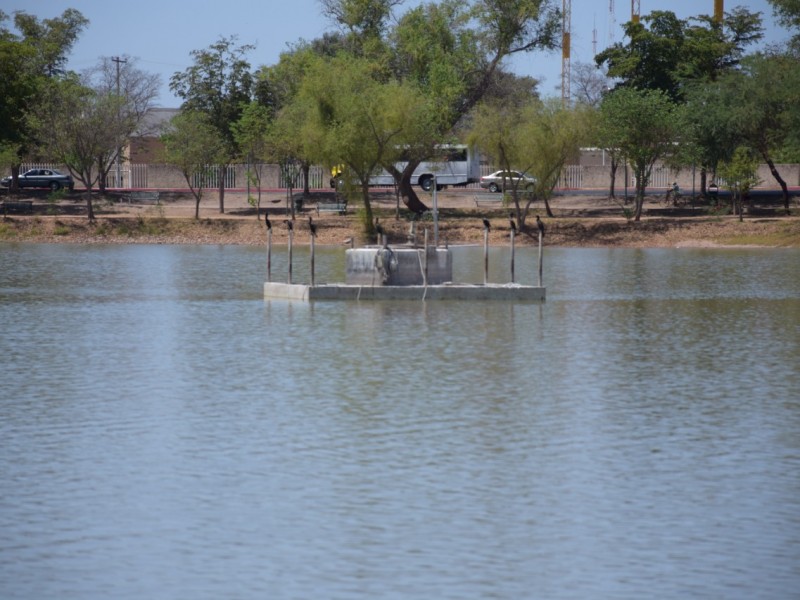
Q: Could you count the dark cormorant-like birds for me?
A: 7